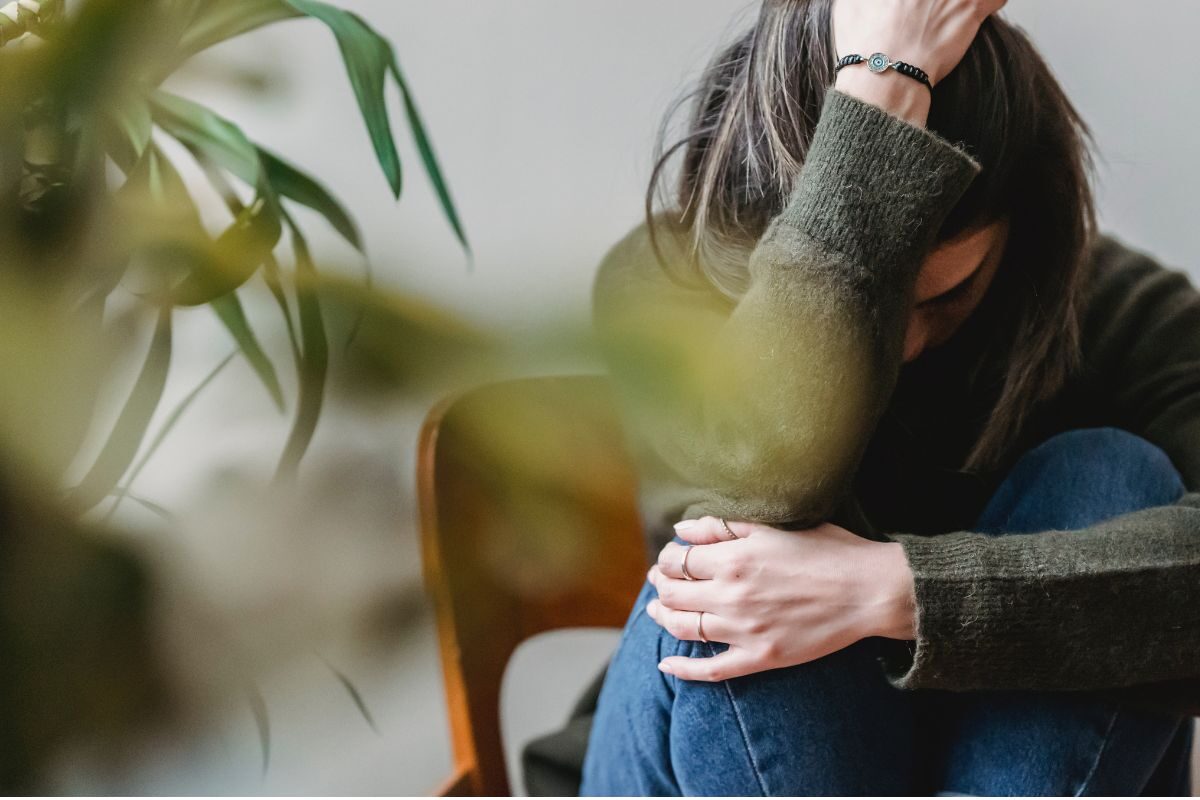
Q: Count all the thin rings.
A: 3